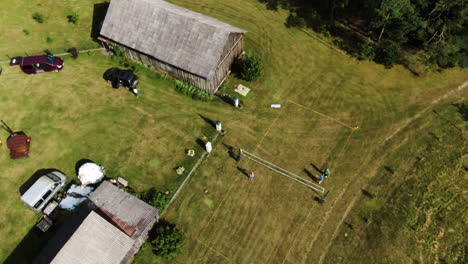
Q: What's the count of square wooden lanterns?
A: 0